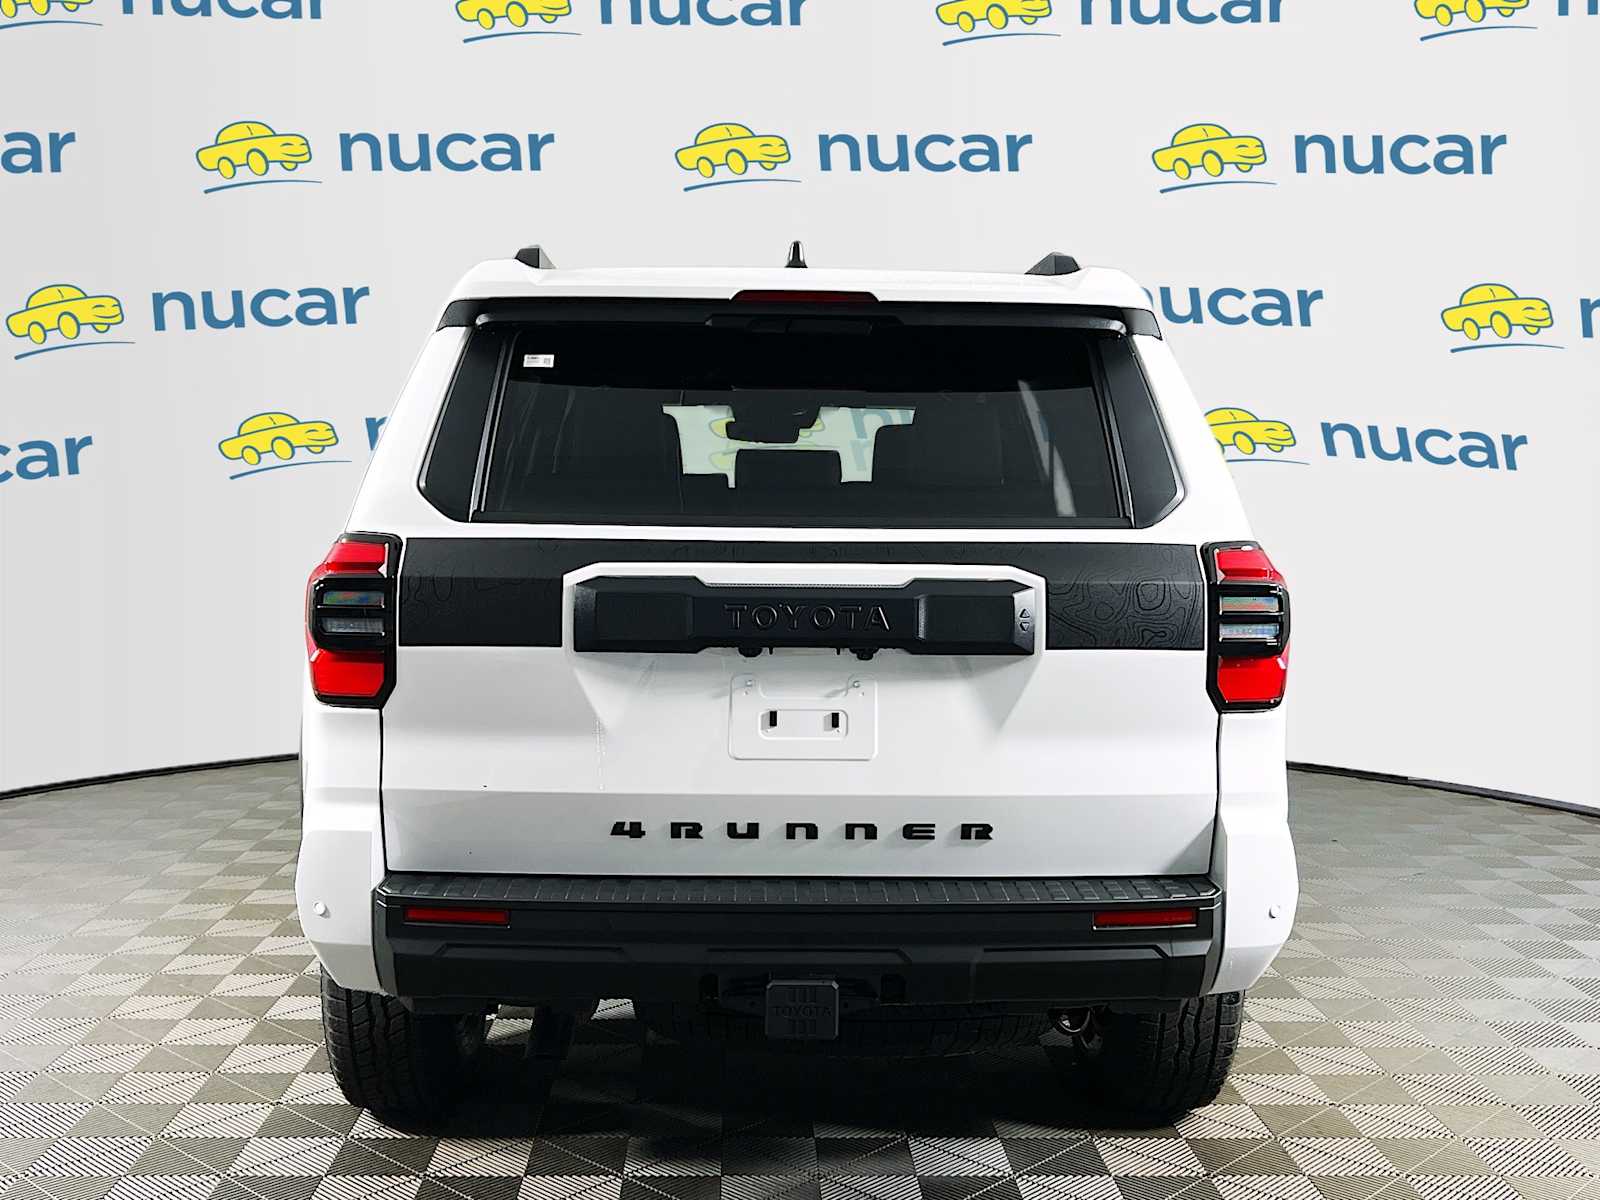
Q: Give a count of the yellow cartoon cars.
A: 11